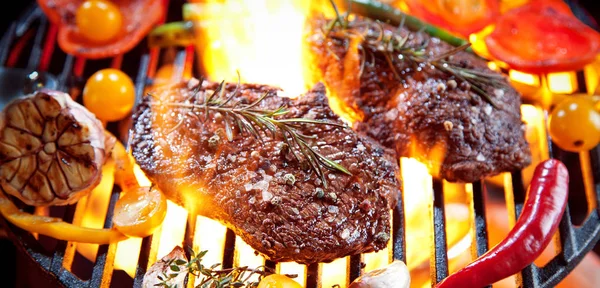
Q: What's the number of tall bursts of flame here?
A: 1